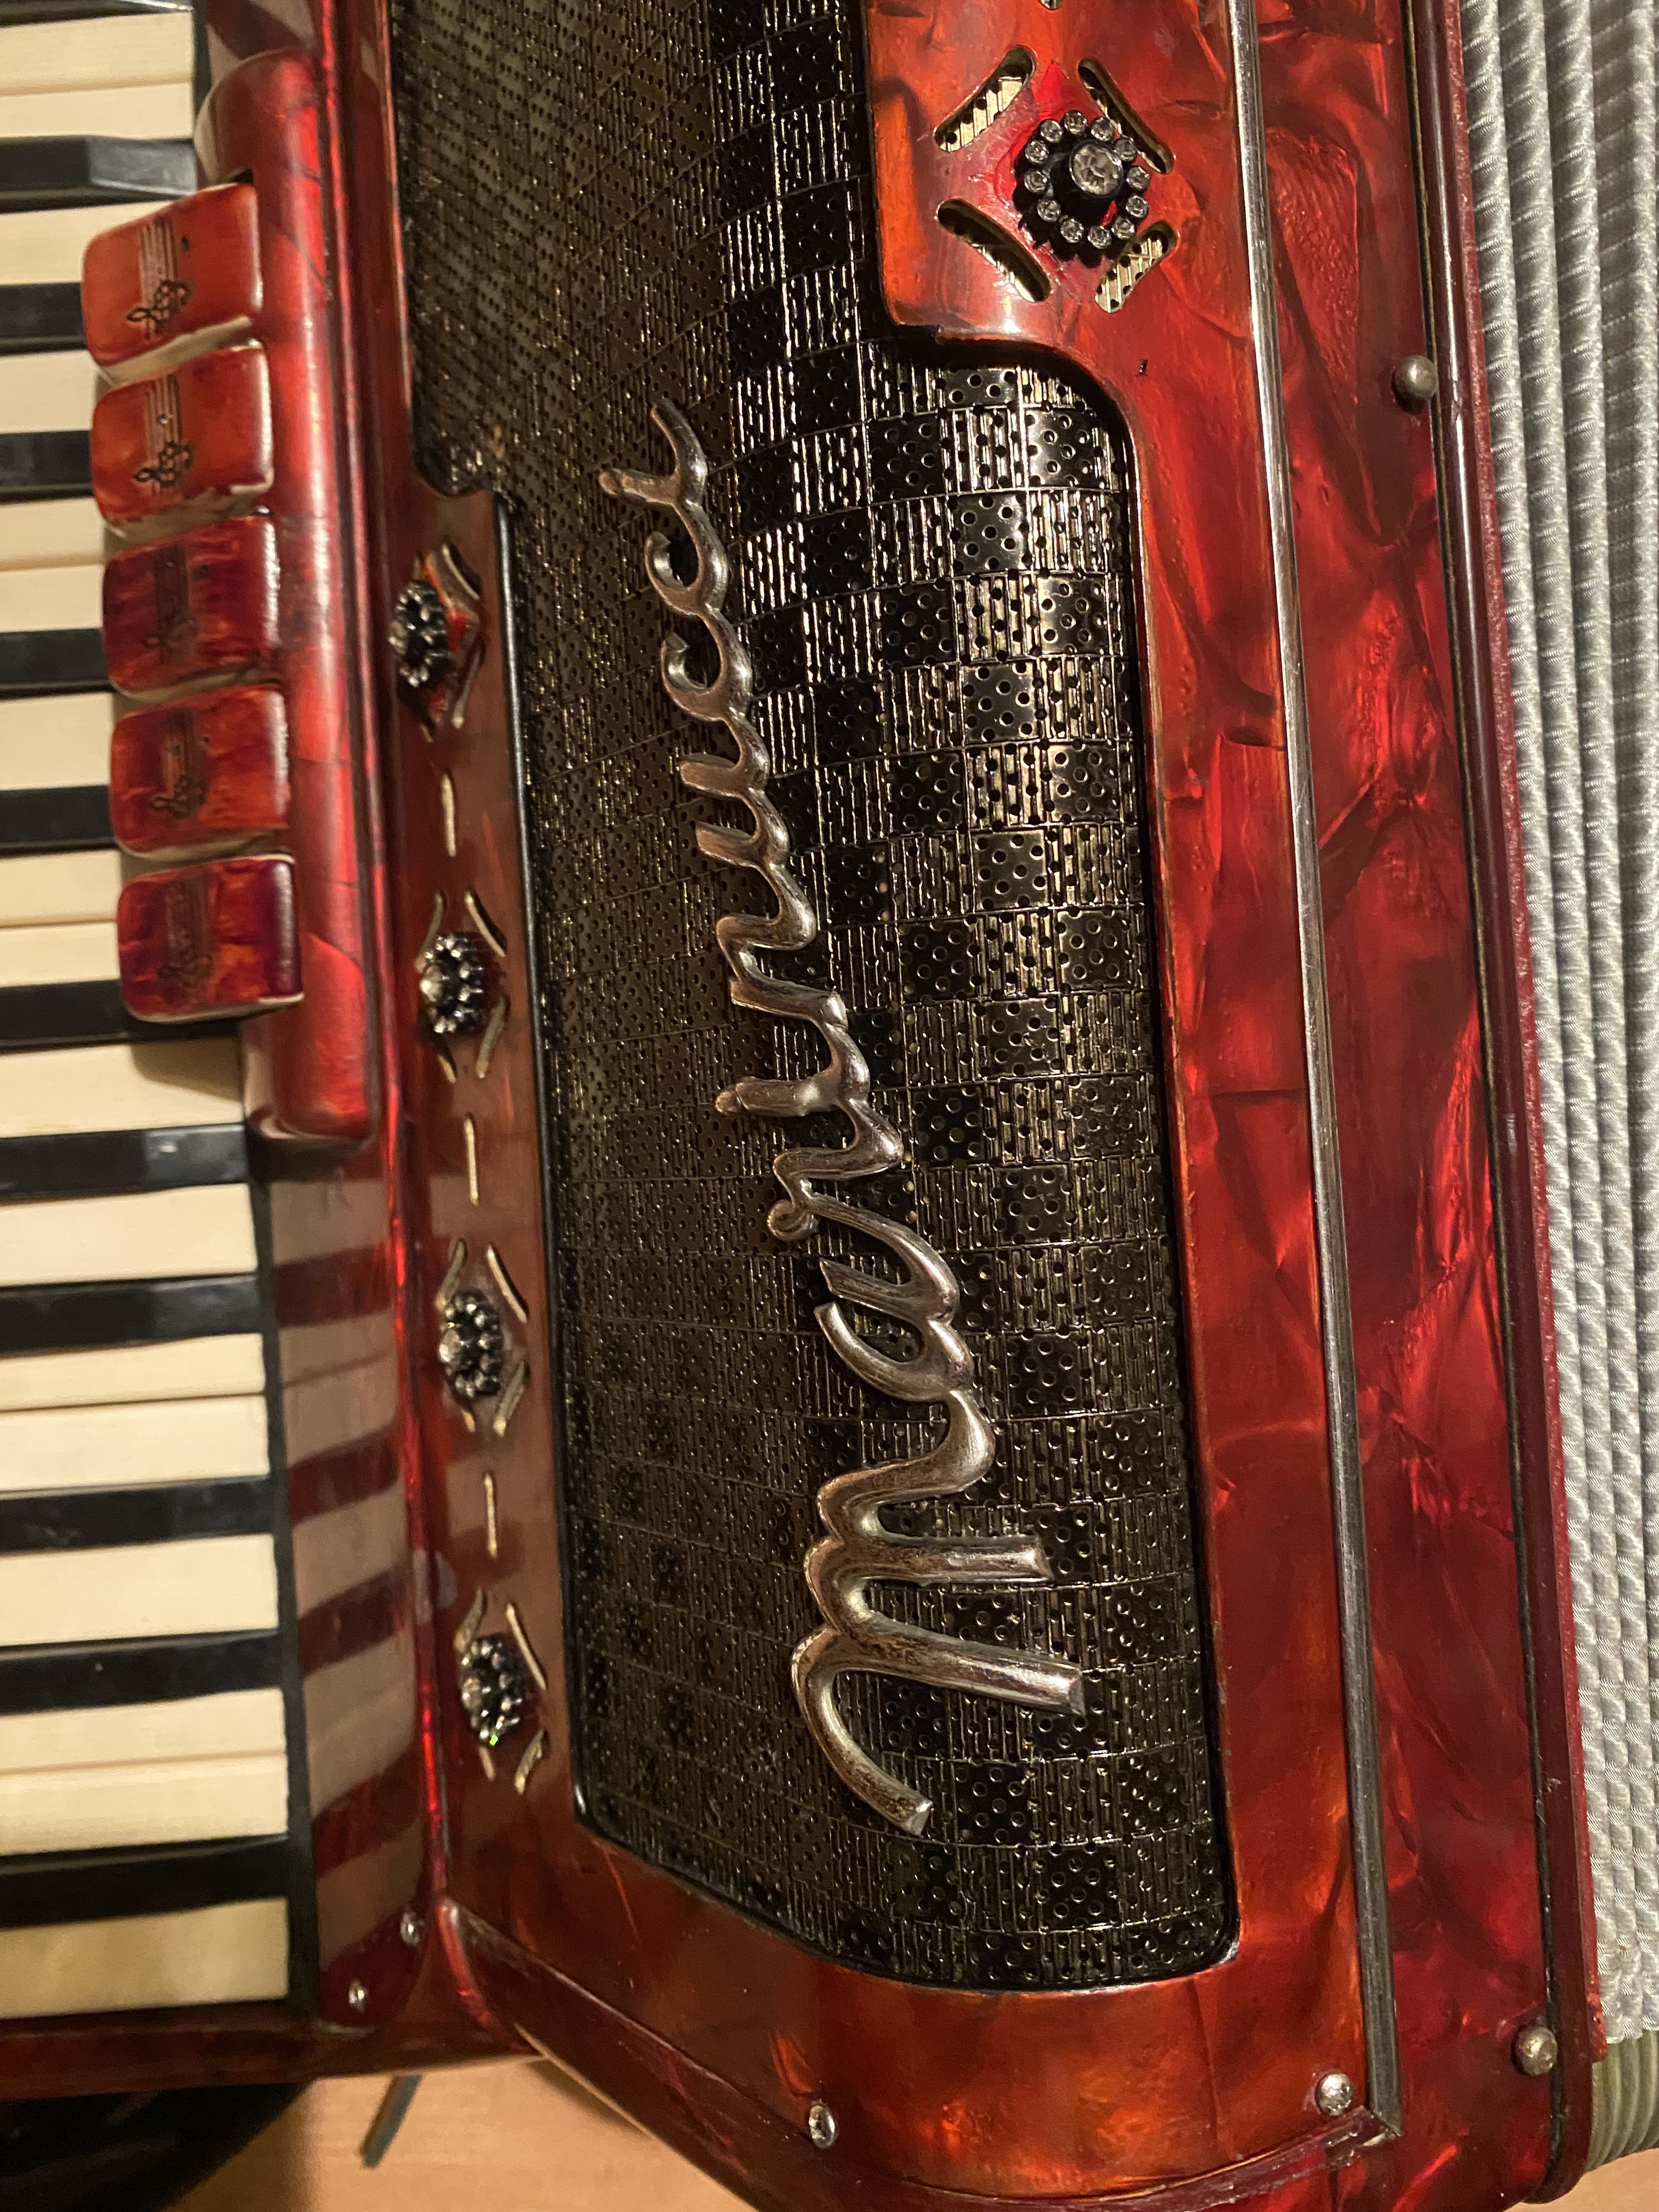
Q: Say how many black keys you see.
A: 12